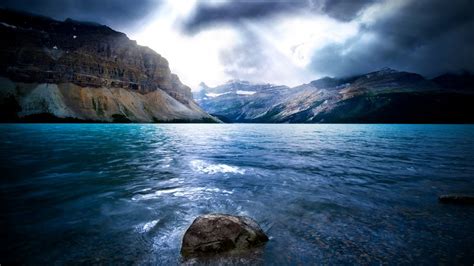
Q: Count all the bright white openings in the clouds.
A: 2